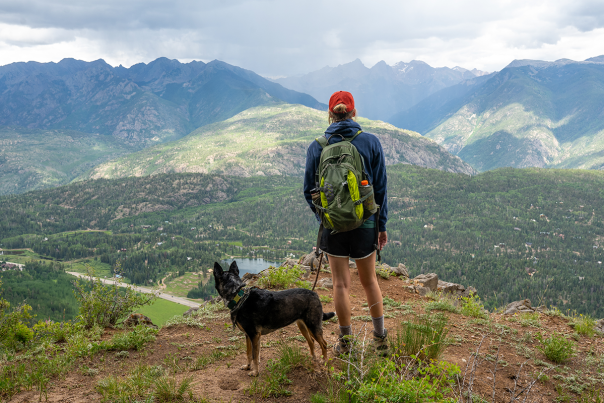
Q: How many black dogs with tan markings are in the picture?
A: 1